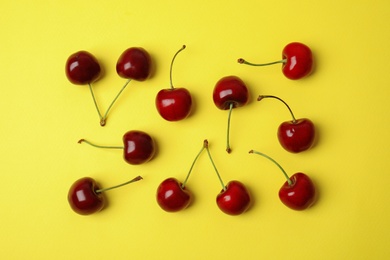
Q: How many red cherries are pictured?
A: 11